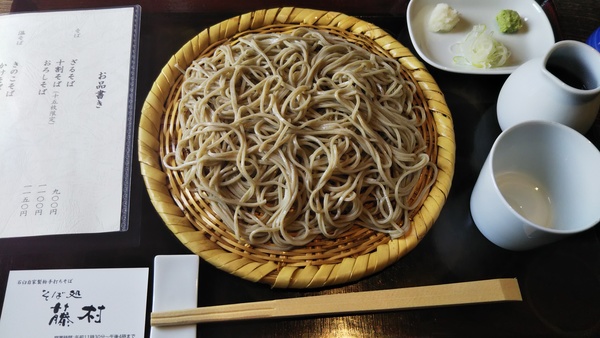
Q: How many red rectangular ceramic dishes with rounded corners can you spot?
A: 0